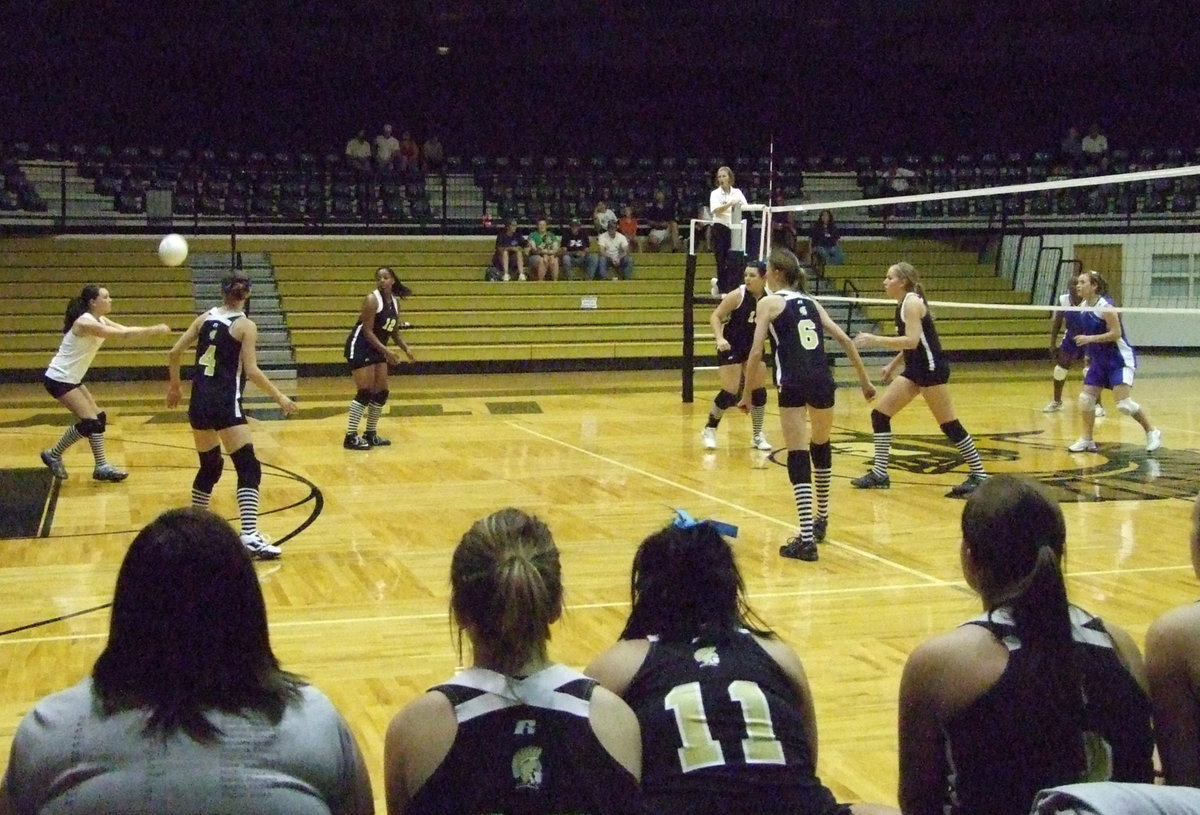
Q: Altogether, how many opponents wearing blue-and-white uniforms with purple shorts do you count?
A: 2